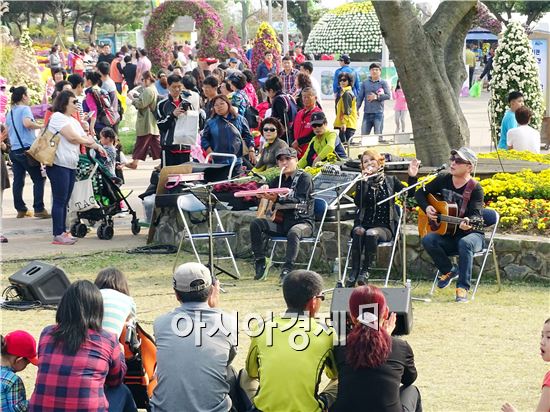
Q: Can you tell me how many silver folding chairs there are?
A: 4